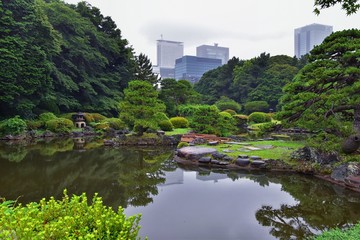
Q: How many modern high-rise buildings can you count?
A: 4